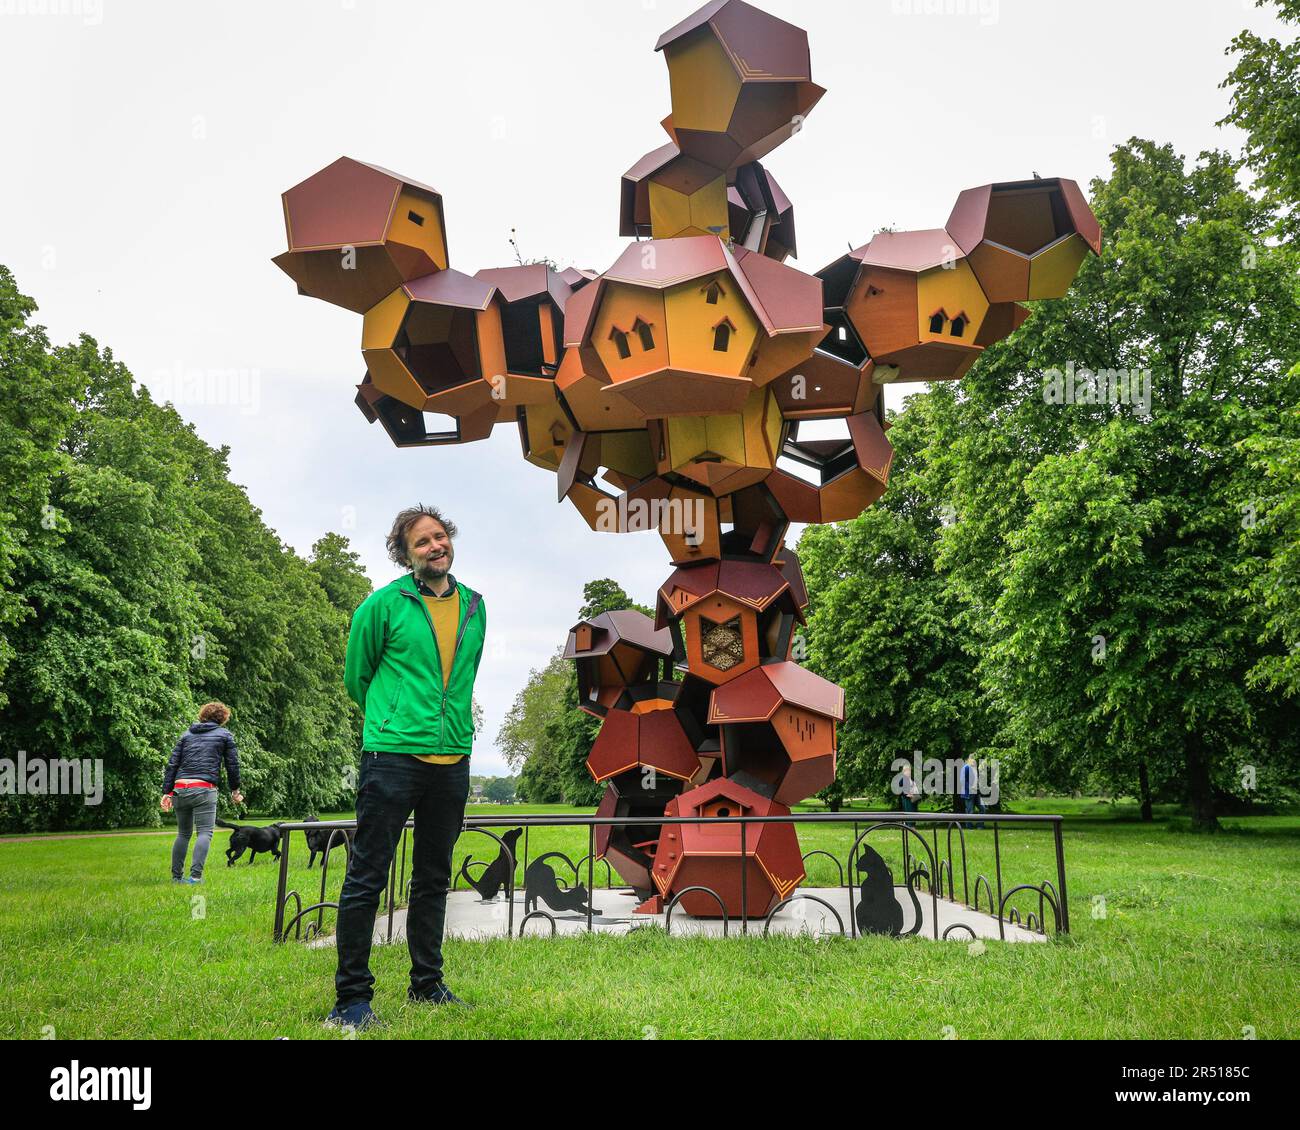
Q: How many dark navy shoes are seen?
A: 2